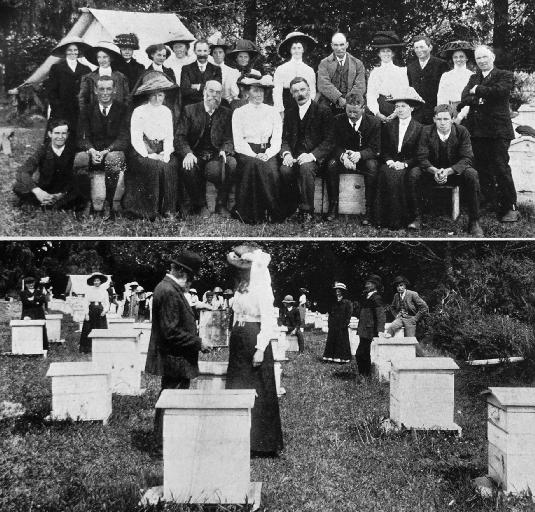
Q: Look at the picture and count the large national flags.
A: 0